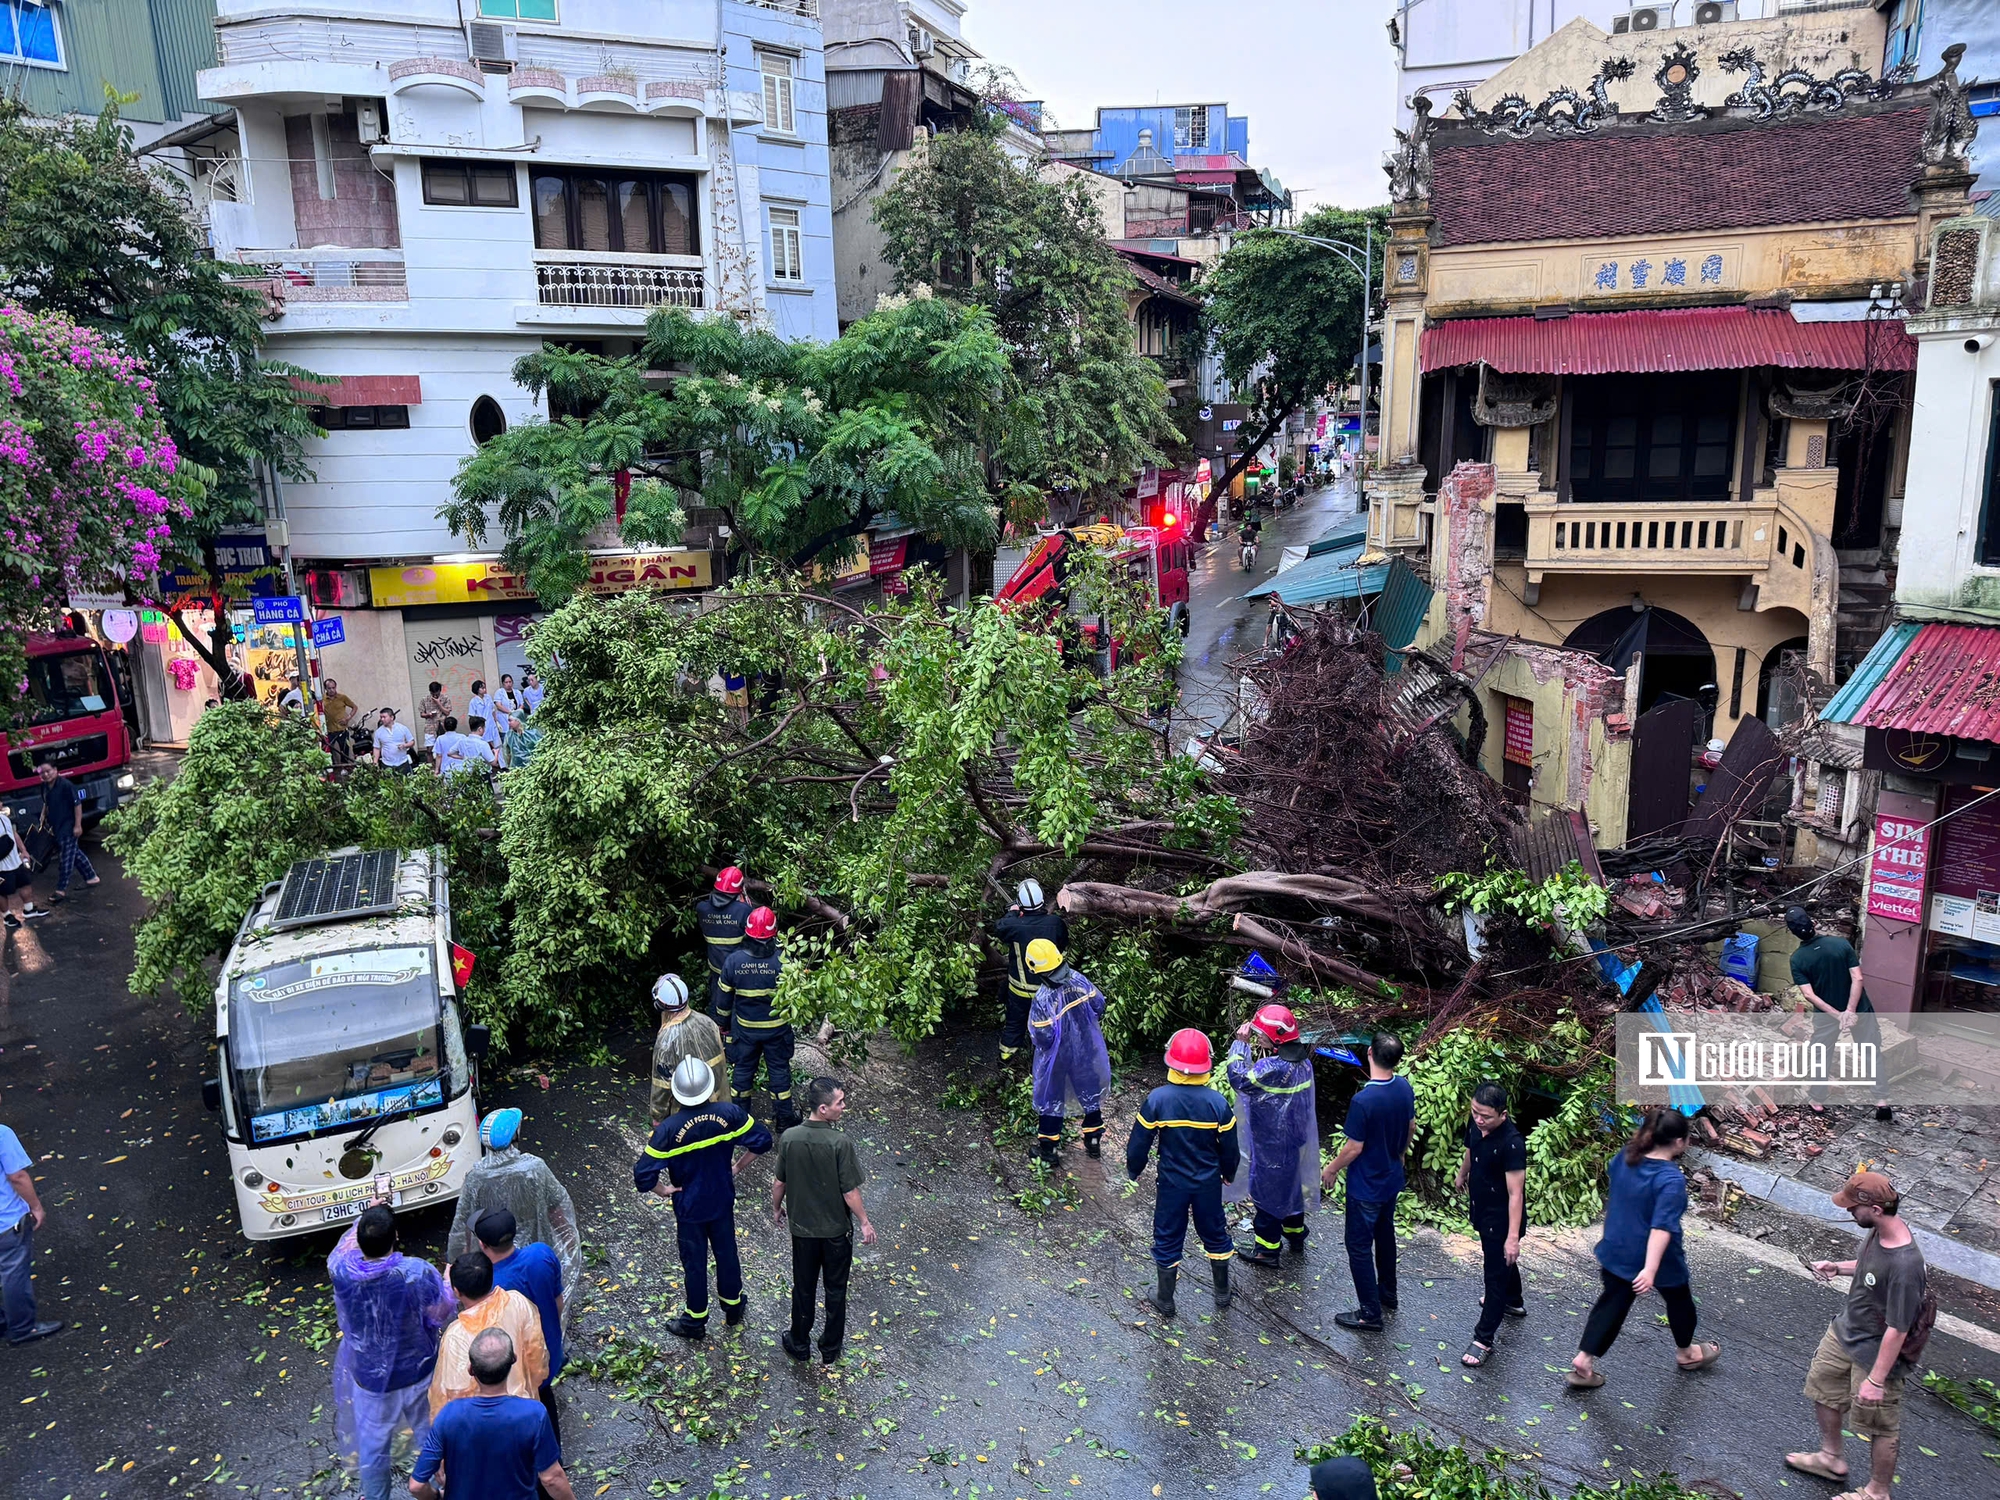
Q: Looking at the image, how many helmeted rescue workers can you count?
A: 8